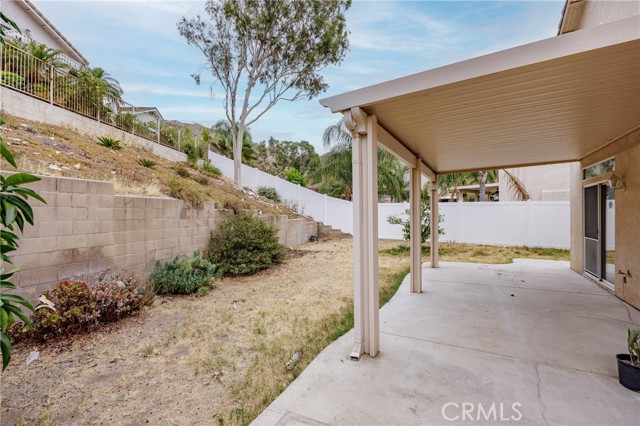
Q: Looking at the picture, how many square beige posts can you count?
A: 3